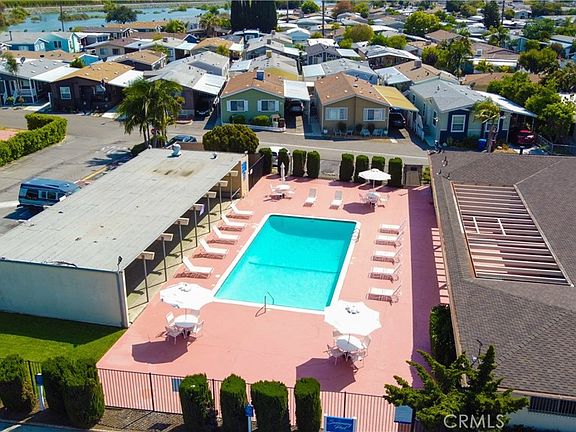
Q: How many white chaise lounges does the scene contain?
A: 12